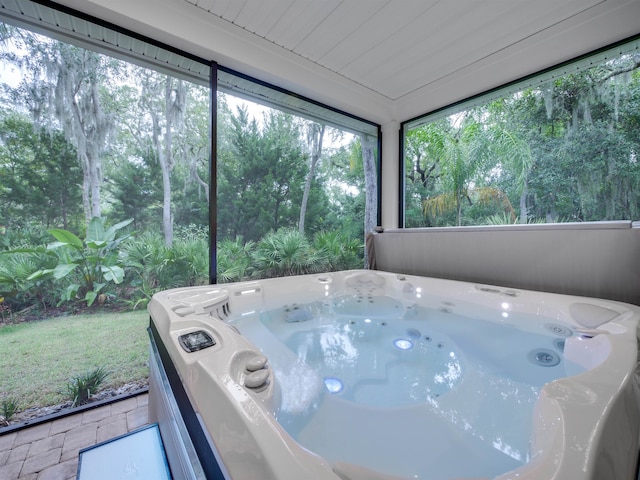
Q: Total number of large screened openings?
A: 3